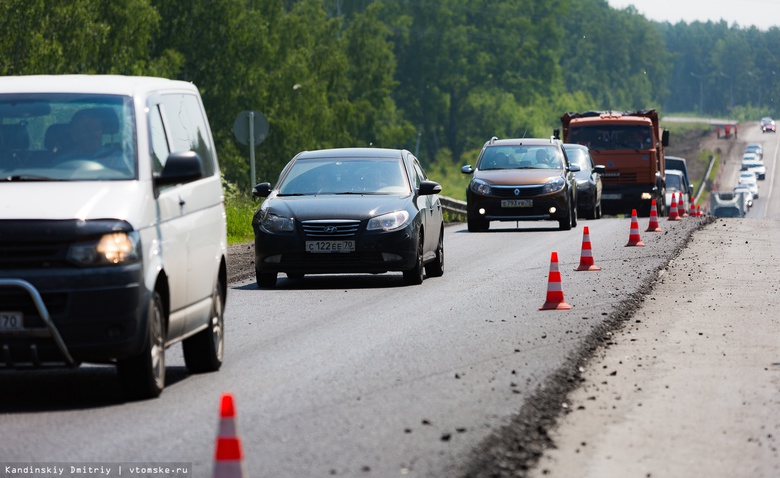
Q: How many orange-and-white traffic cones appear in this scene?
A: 9